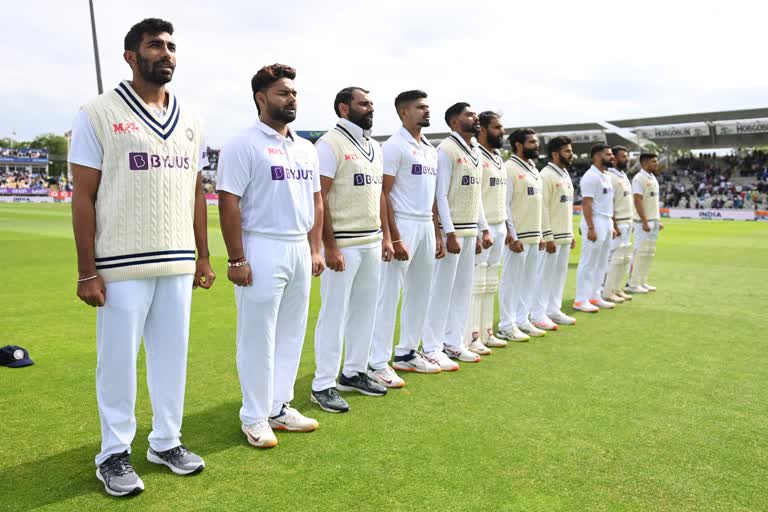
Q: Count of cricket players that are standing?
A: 11